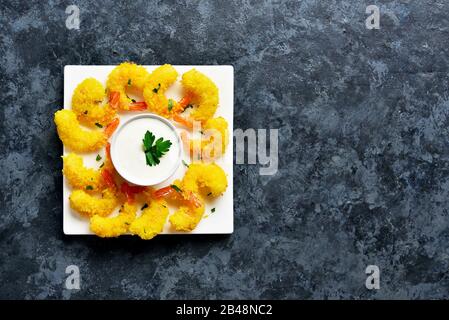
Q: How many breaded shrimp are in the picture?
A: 12